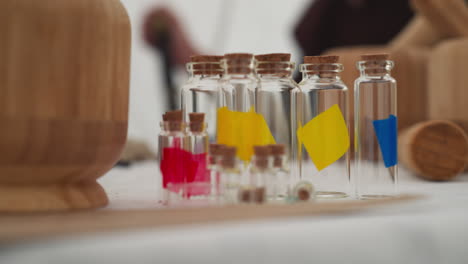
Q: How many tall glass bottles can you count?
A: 5